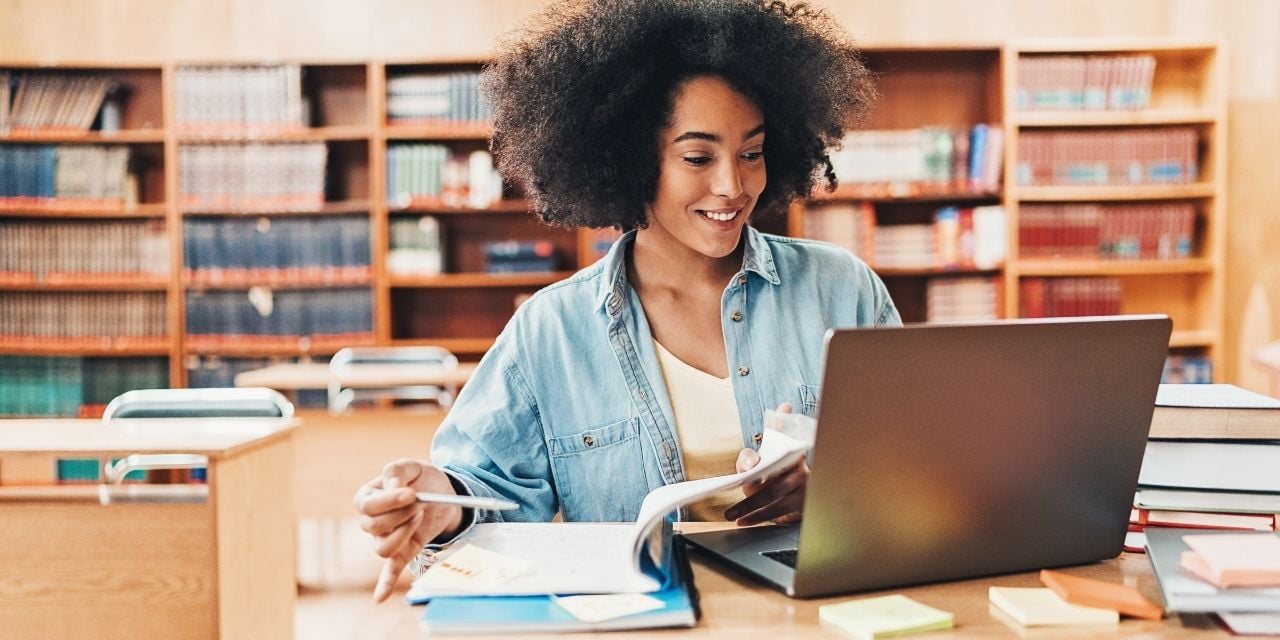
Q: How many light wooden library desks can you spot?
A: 3